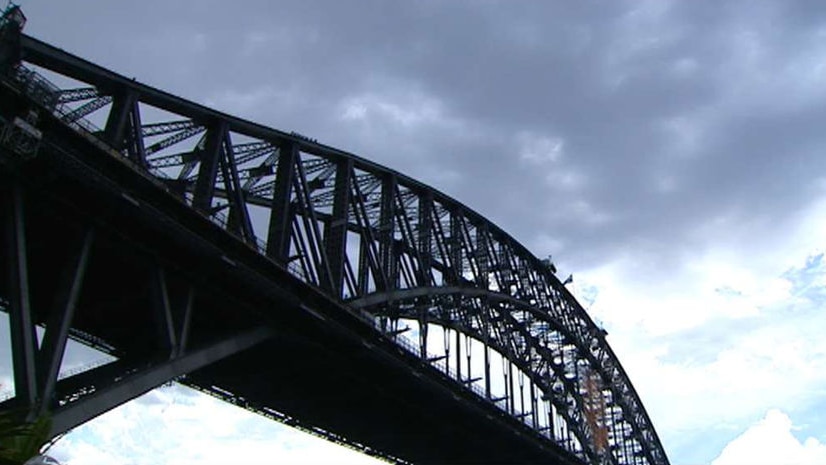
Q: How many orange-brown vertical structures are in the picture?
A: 1